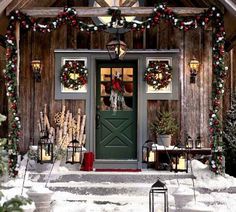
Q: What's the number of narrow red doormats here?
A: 1